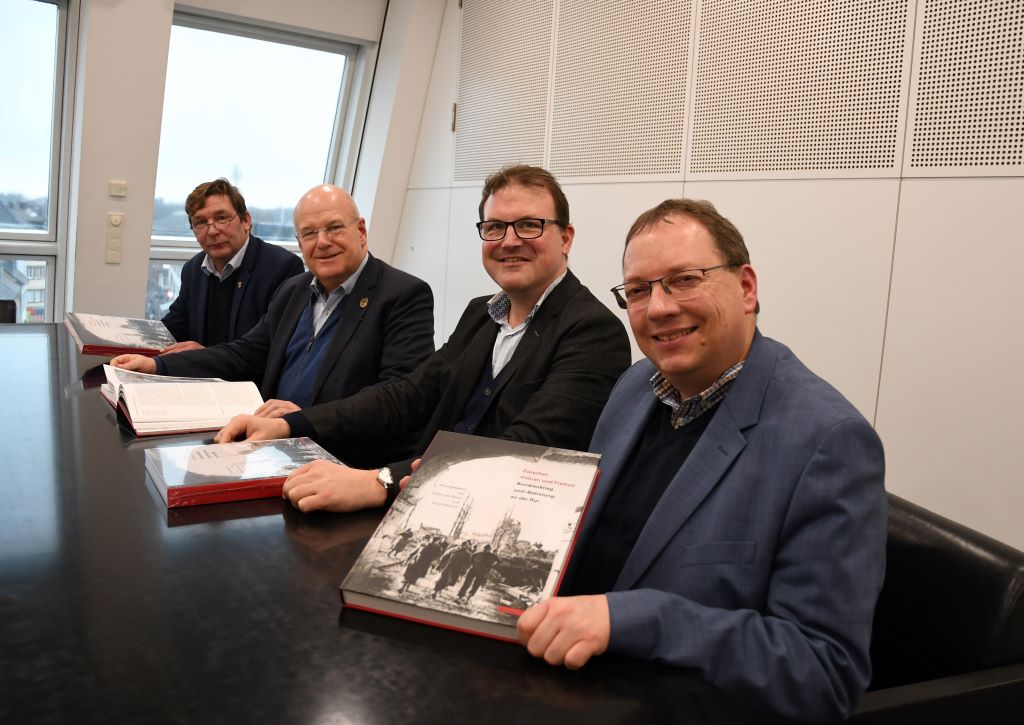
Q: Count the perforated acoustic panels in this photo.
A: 4